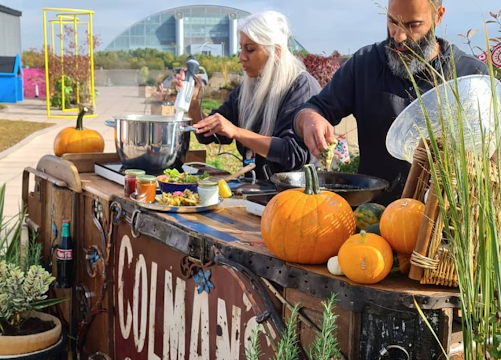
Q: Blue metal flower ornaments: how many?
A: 3